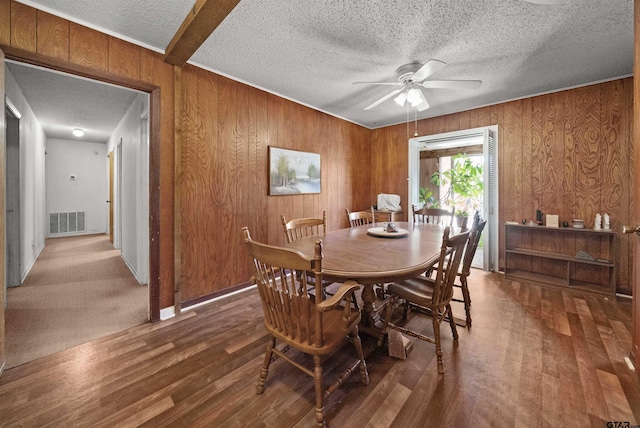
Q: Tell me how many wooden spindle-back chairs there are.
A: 6